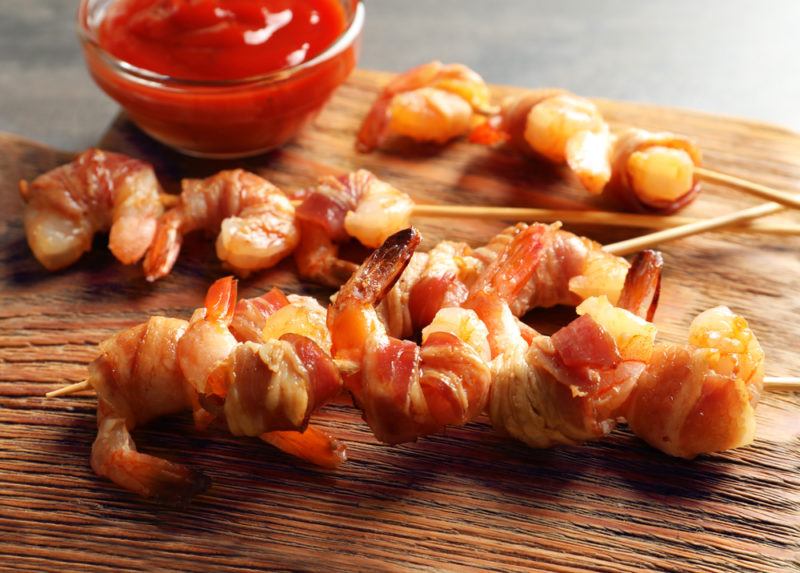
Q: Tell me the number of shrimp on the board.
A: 13